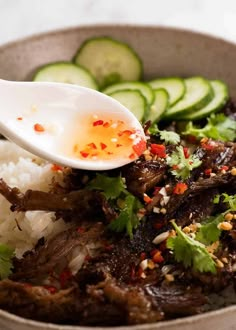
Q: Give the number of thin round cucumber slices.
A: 8